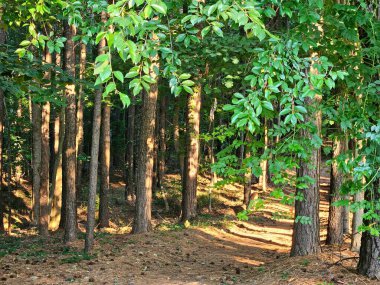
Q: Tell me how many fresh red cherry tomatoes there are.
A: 0